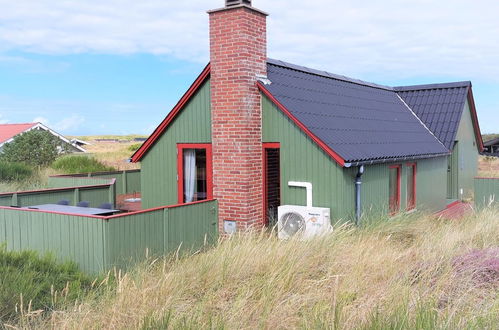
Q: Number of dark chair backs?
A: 3